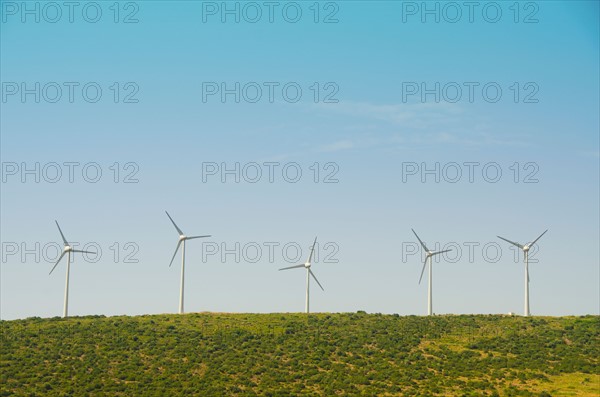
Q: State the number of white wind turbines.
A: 5